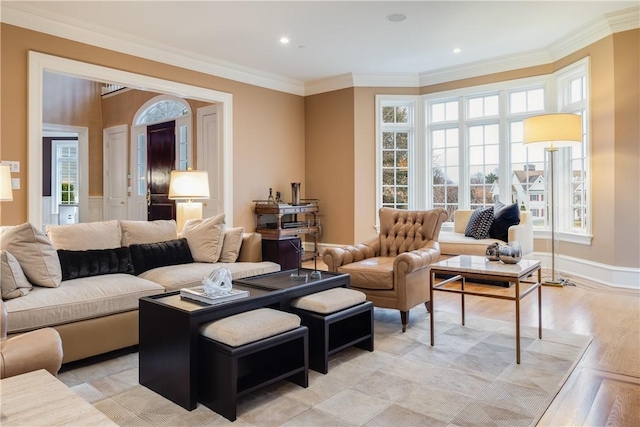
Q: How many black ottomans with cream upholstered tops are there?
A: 2